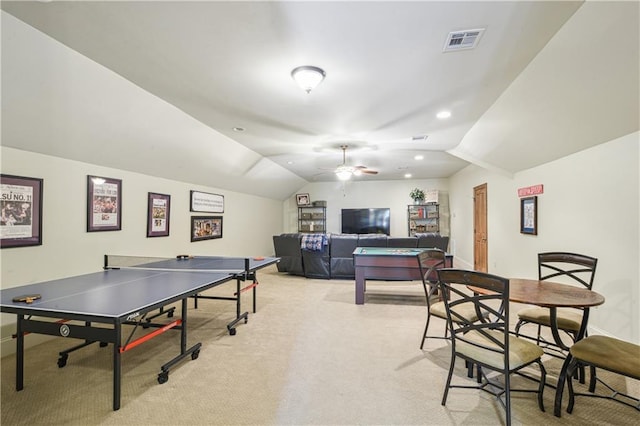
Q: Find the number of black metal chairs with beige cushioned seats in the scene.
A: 4